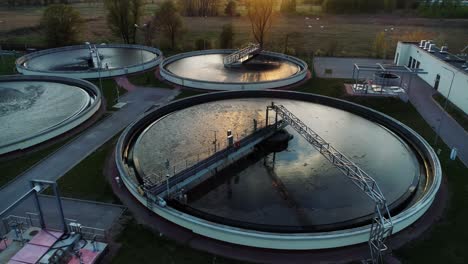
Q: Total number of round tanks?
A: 4